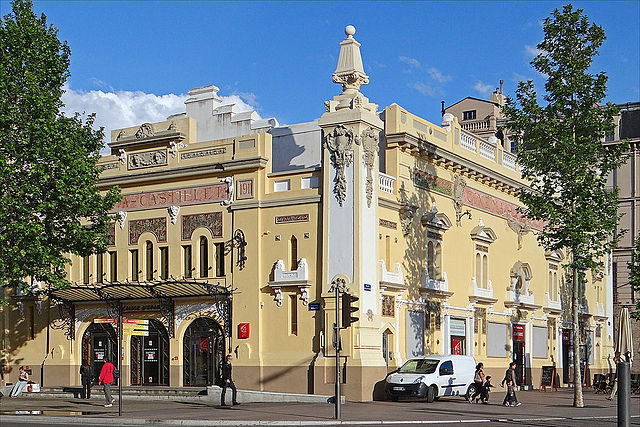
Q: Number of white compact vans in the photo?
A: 1